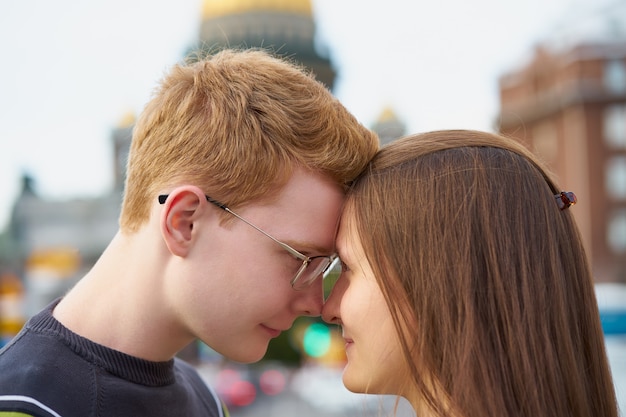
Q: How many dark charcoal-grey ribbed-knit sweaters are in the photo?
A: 1